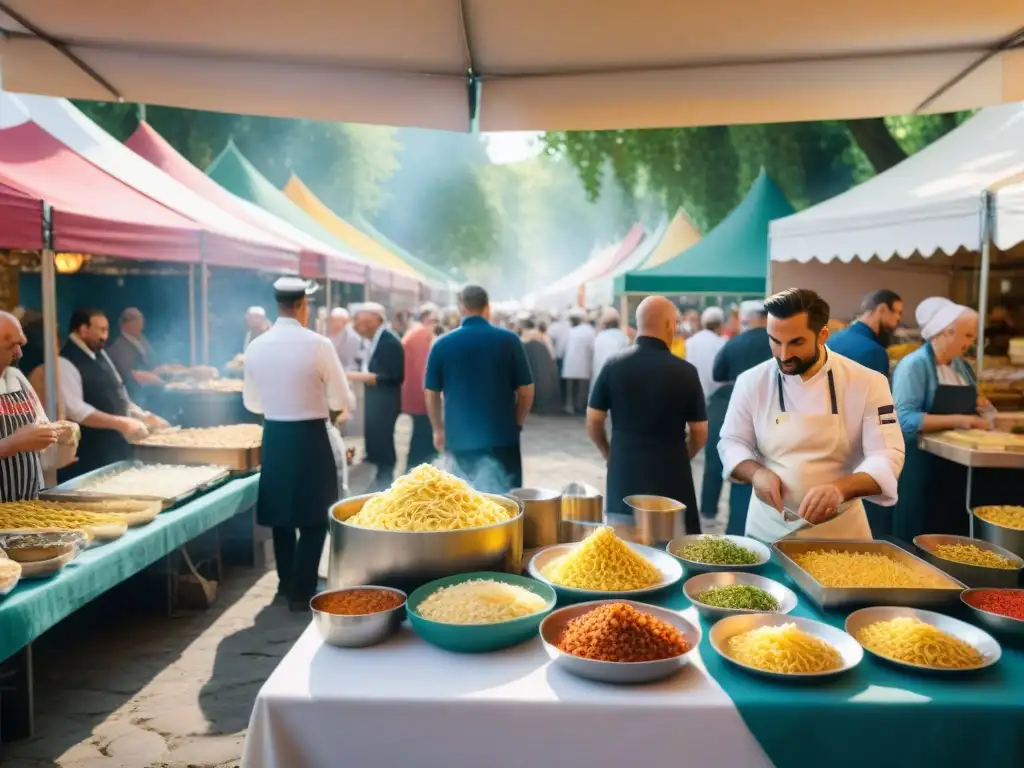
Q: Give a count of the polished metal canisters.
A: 3